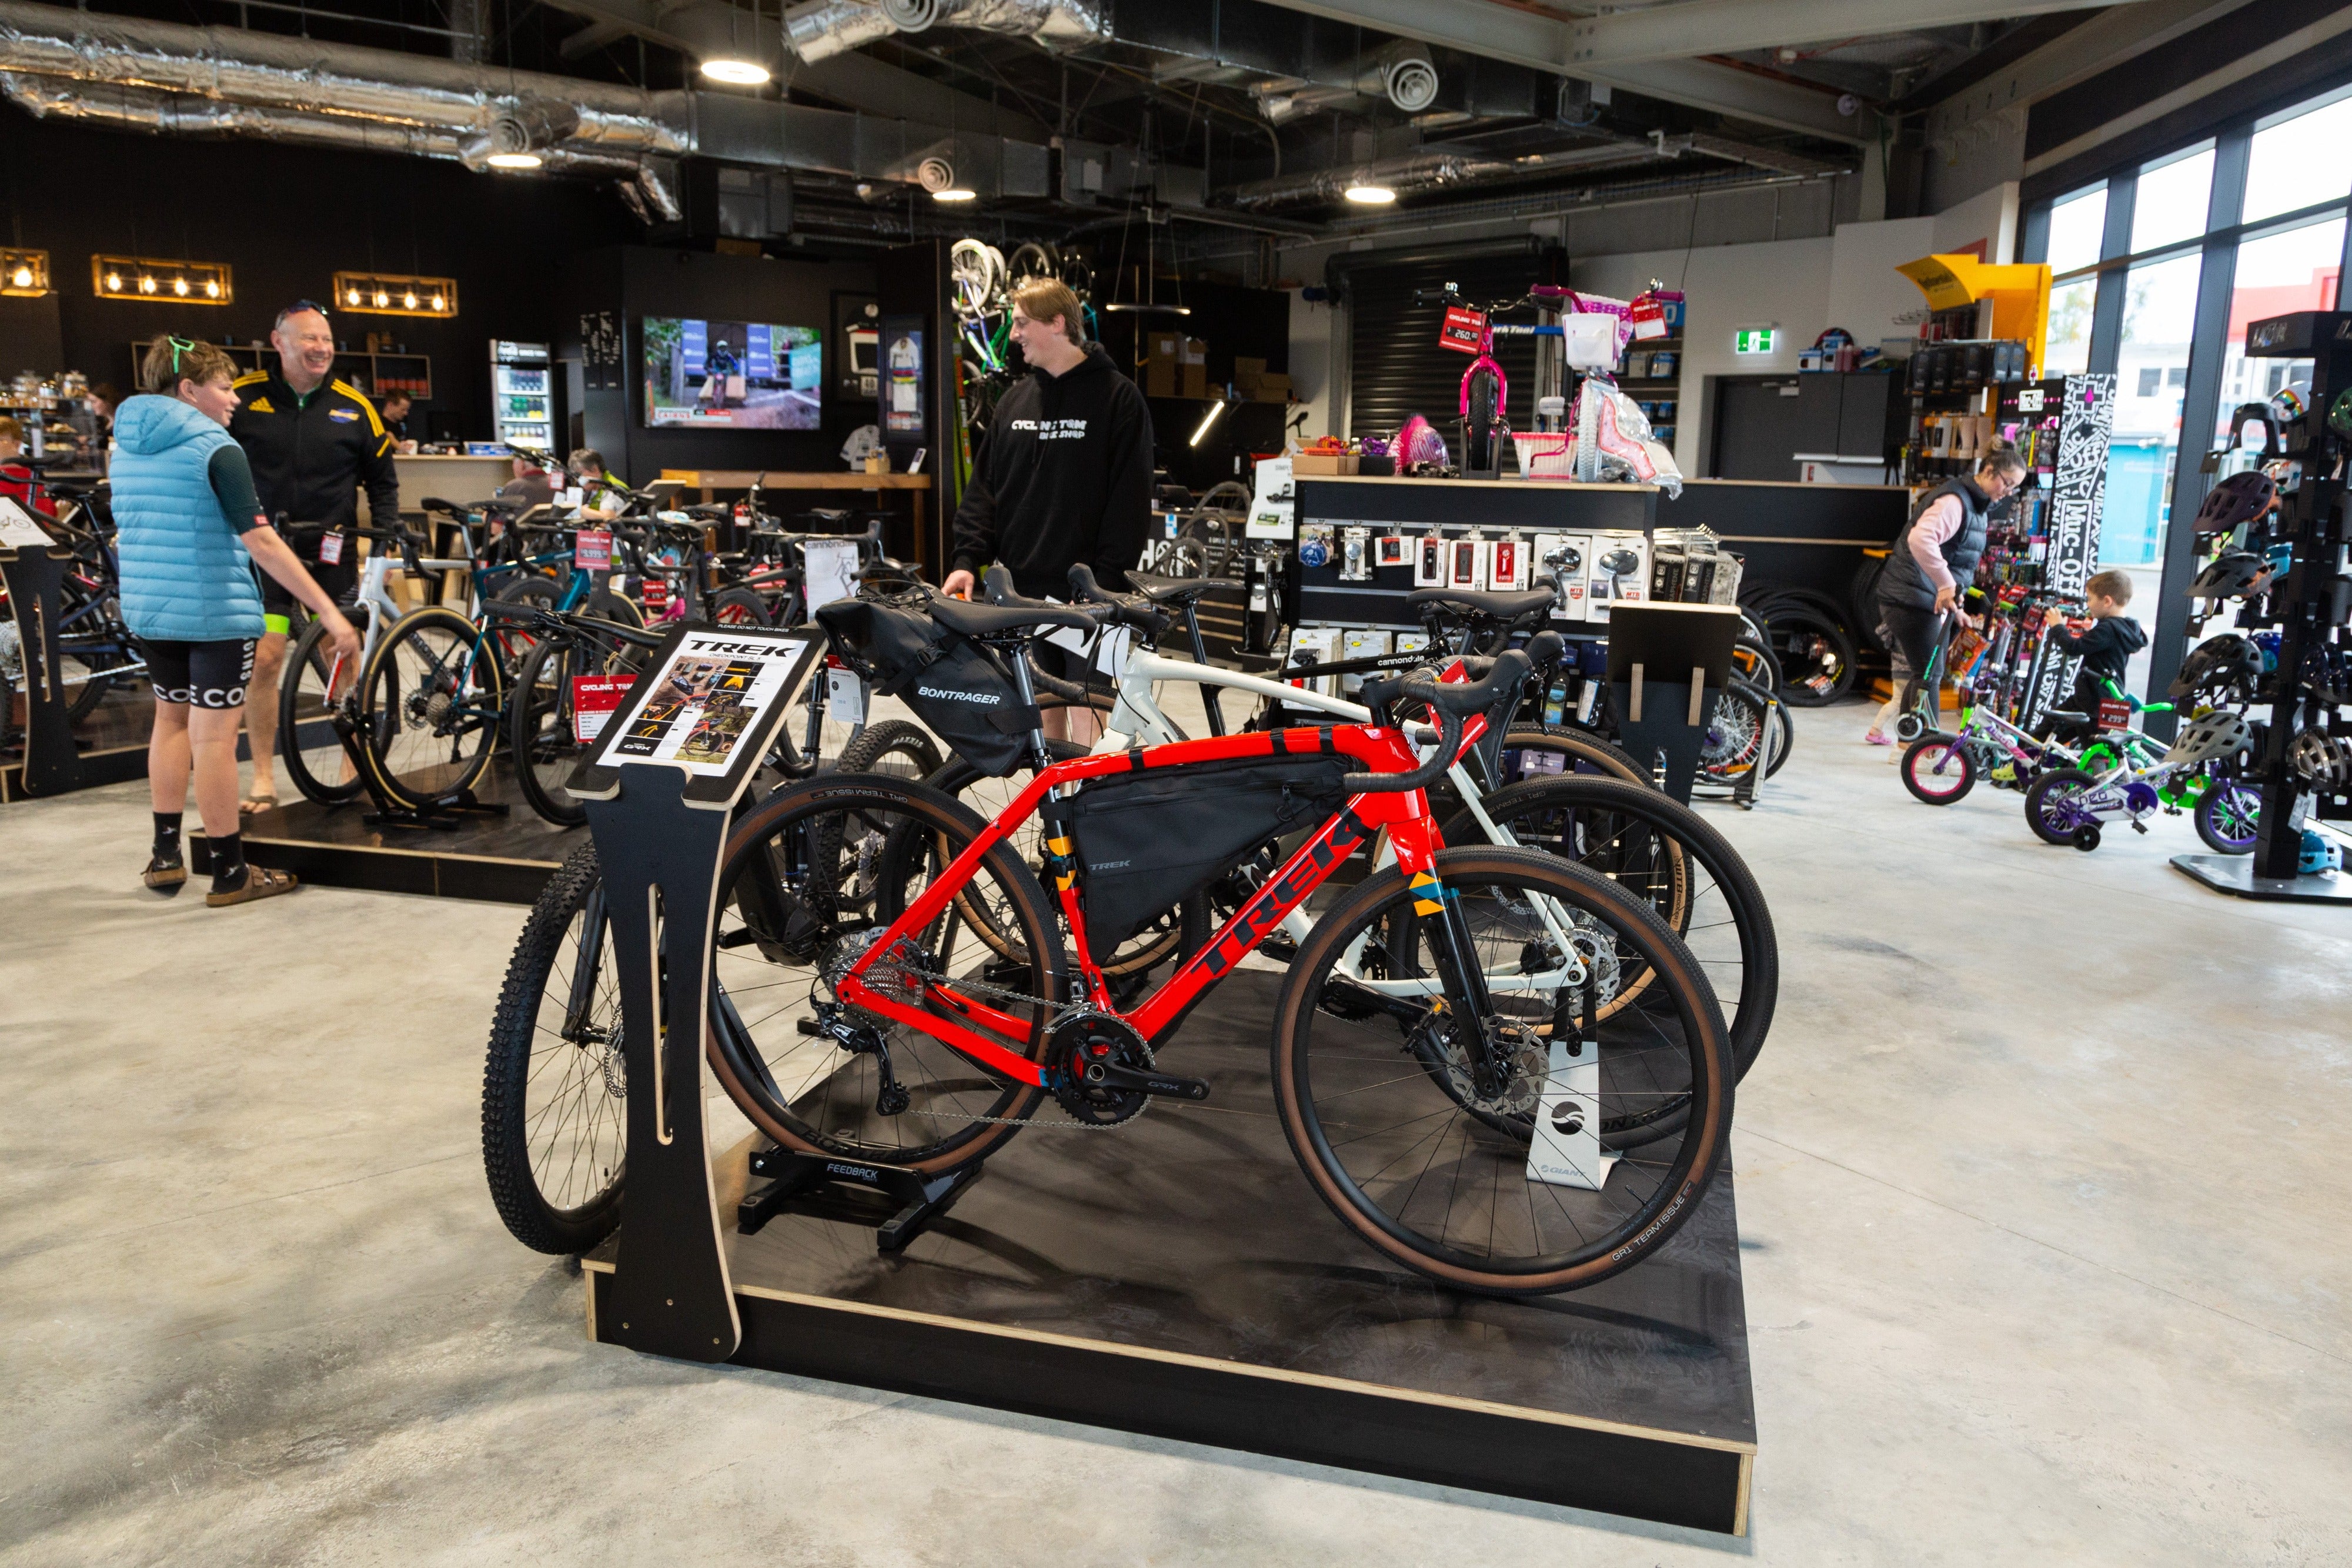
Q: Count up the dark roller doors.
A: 1